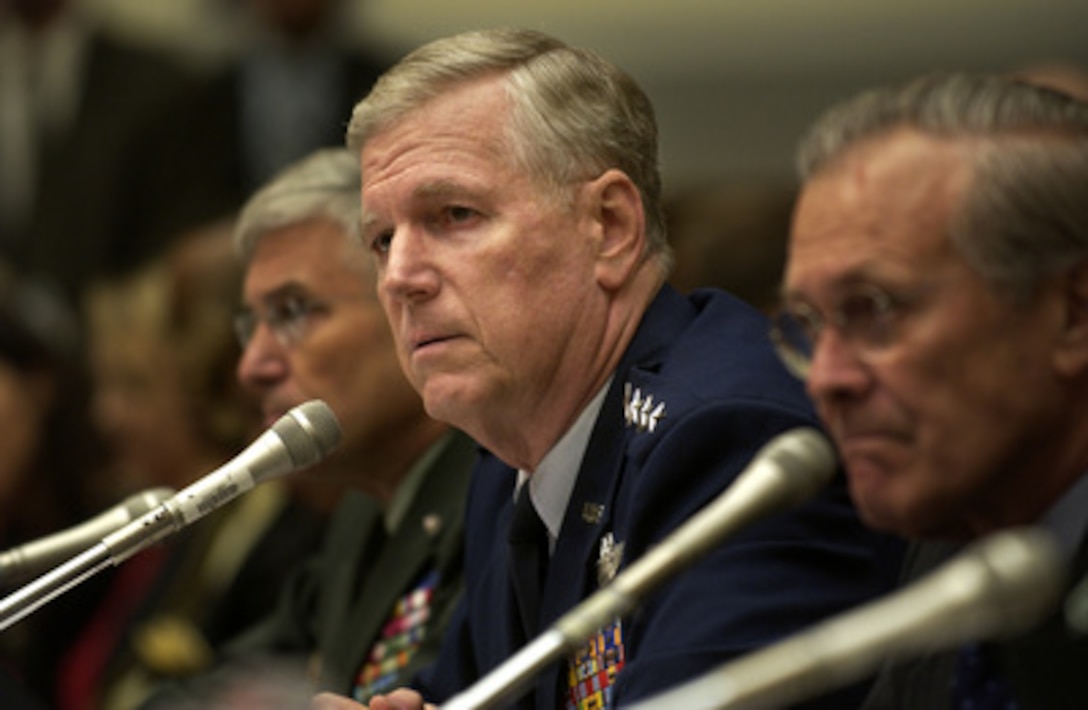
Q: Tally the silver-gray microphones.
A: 4